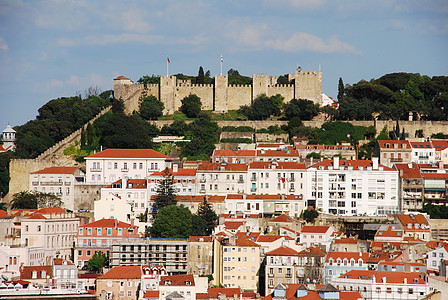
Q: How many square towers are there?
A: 4